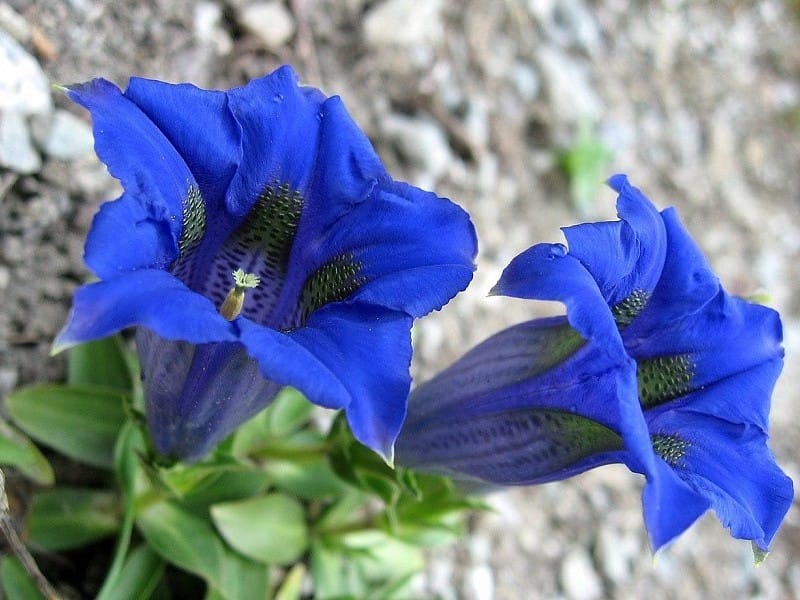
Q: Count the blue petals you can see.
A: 10